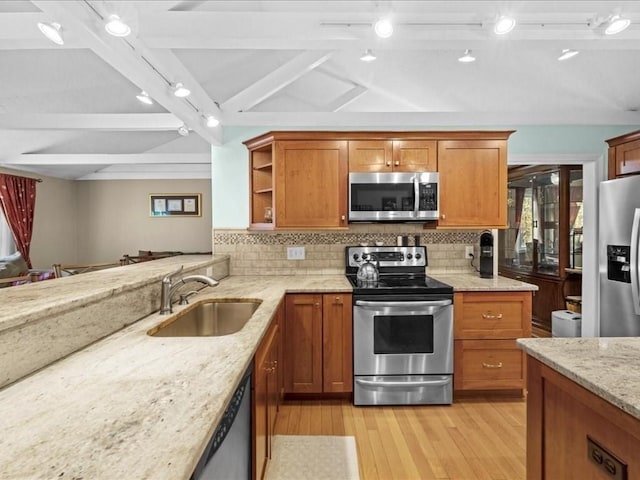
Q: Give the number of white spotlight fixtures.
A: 12